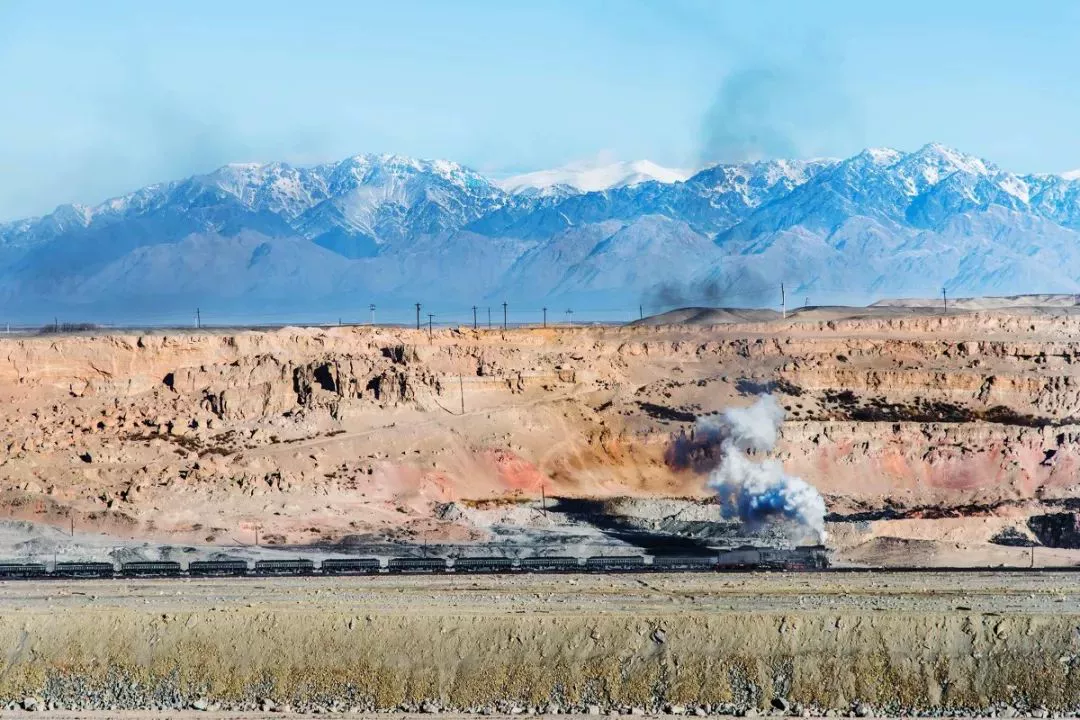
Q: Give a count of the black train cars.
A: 11